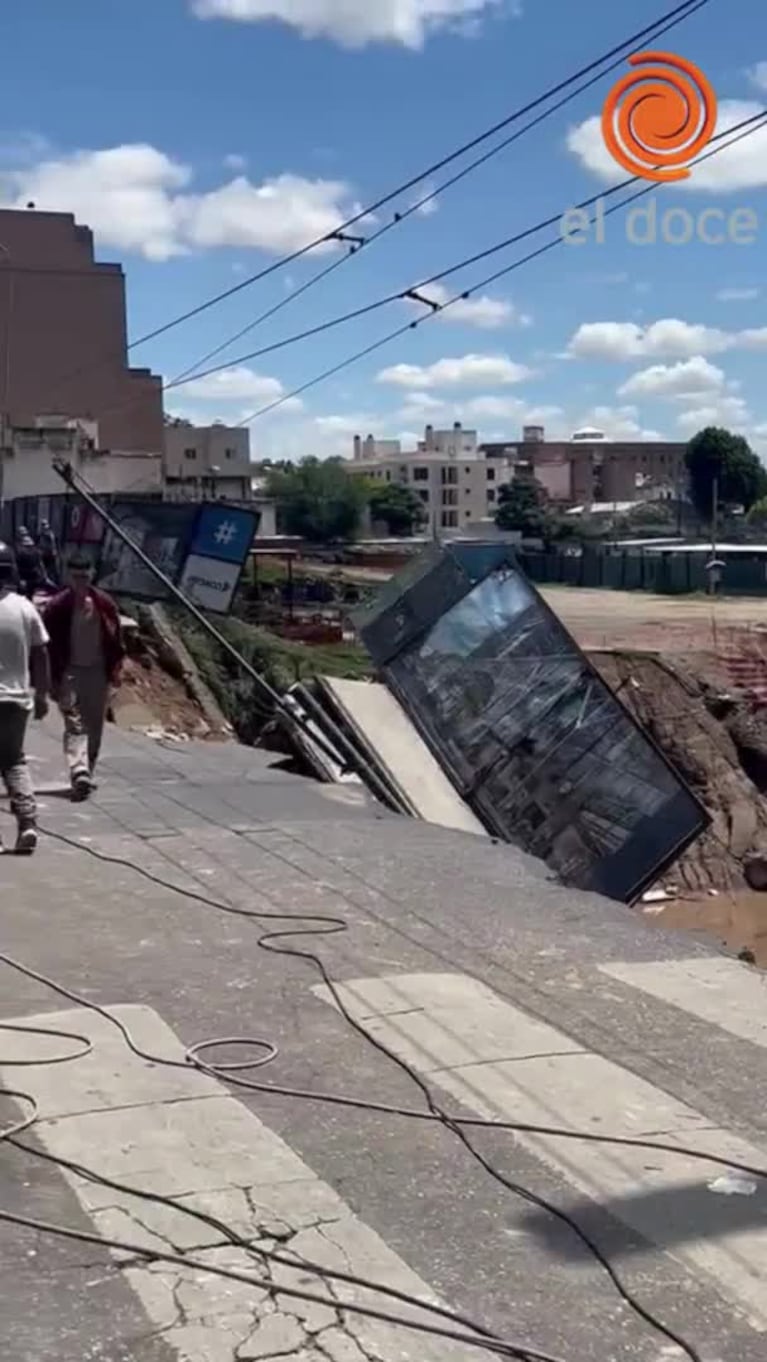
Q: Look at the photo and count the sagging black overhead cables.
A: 4